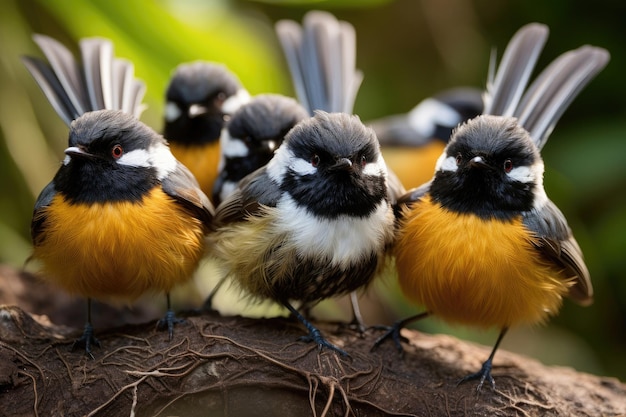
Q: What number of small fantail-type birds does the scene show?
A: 6